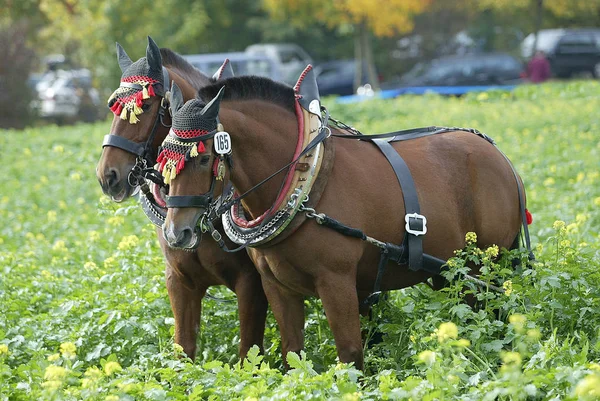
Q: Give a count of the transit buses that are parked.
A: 0